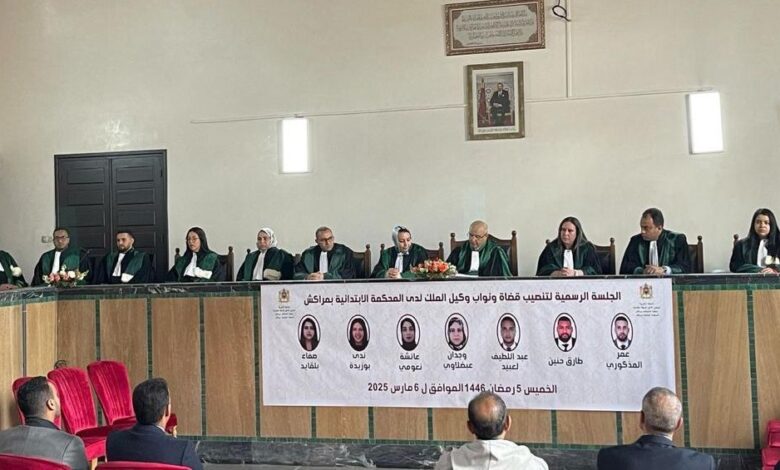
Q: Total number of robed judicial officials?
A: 11